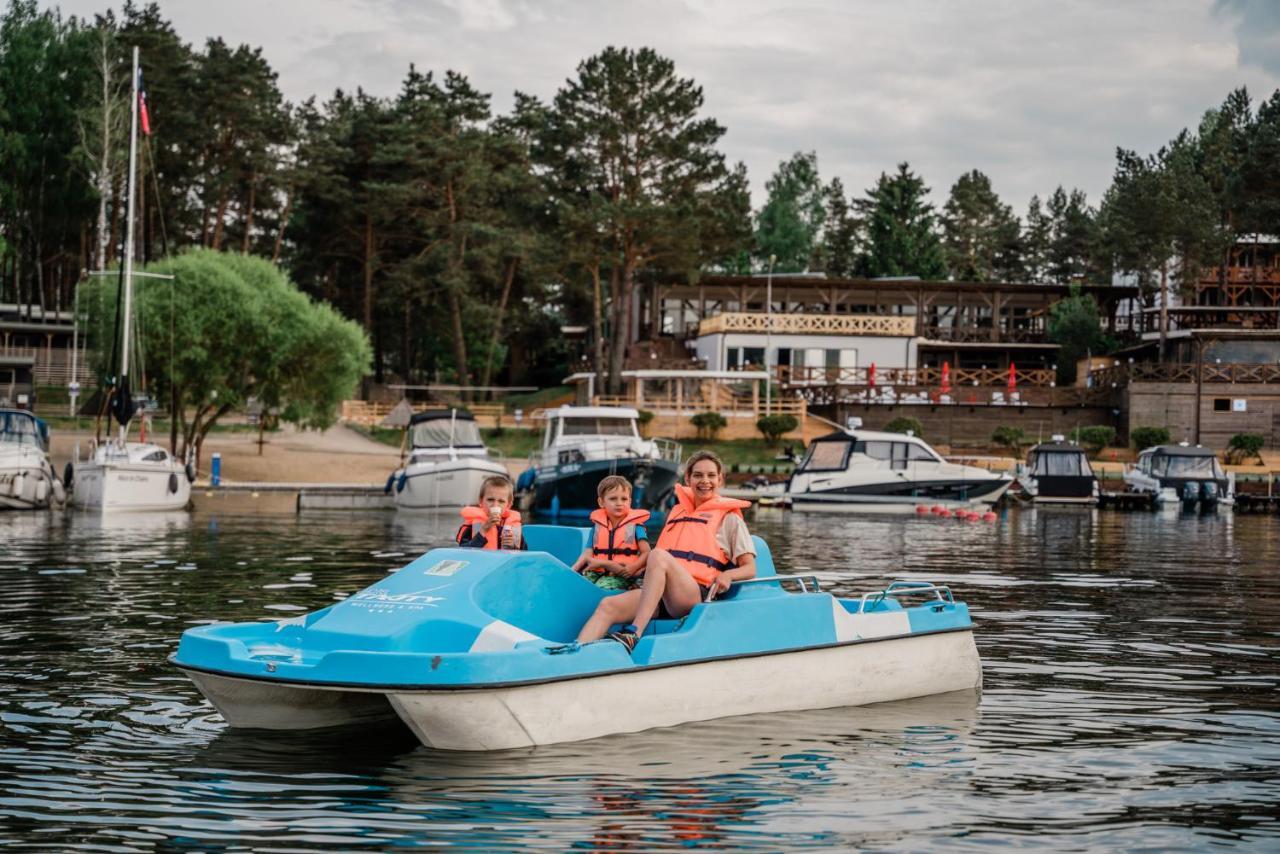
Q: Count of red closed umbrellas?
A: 3